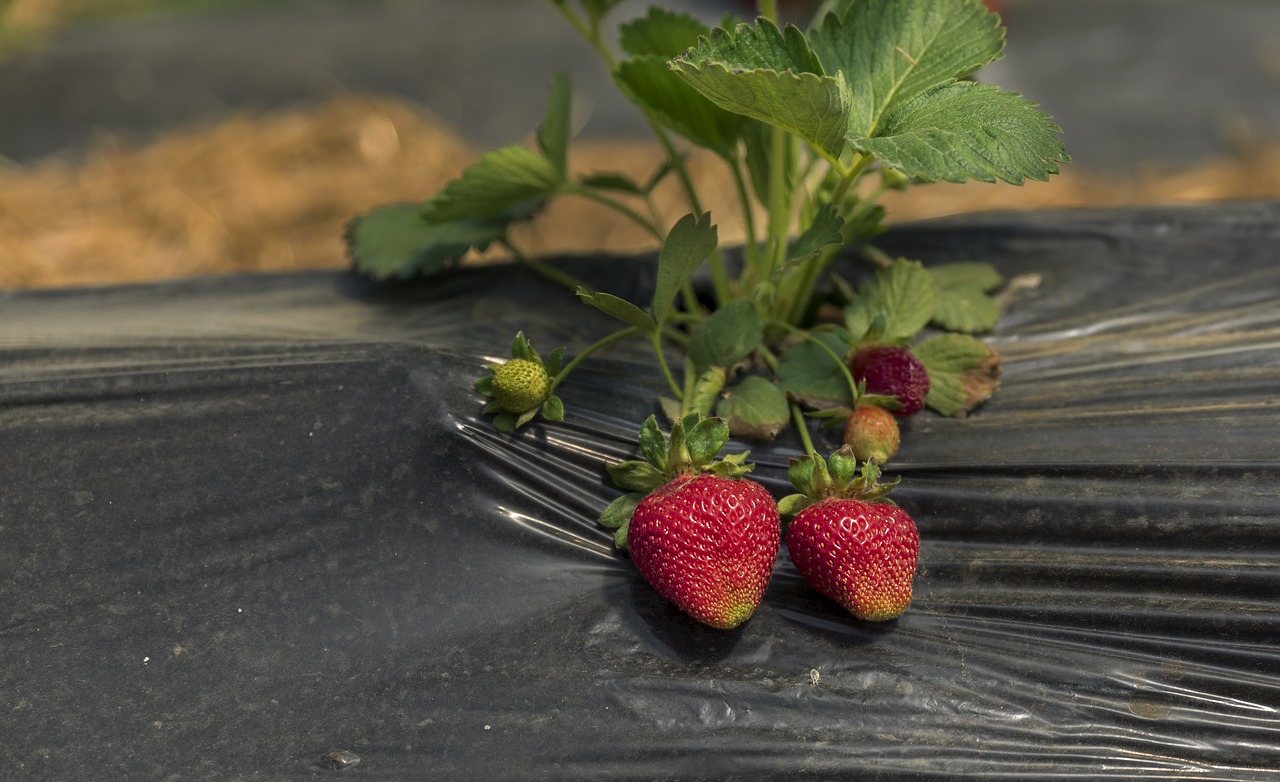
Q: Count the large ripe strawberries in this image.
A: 2